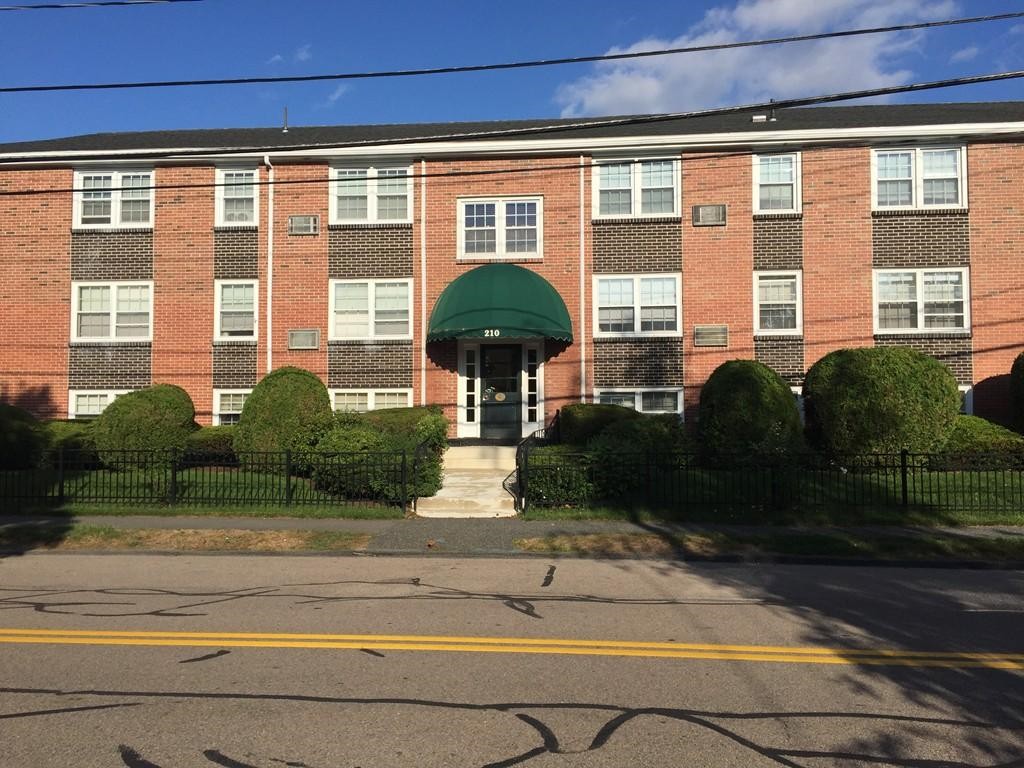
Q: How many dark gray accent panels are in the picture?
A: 12